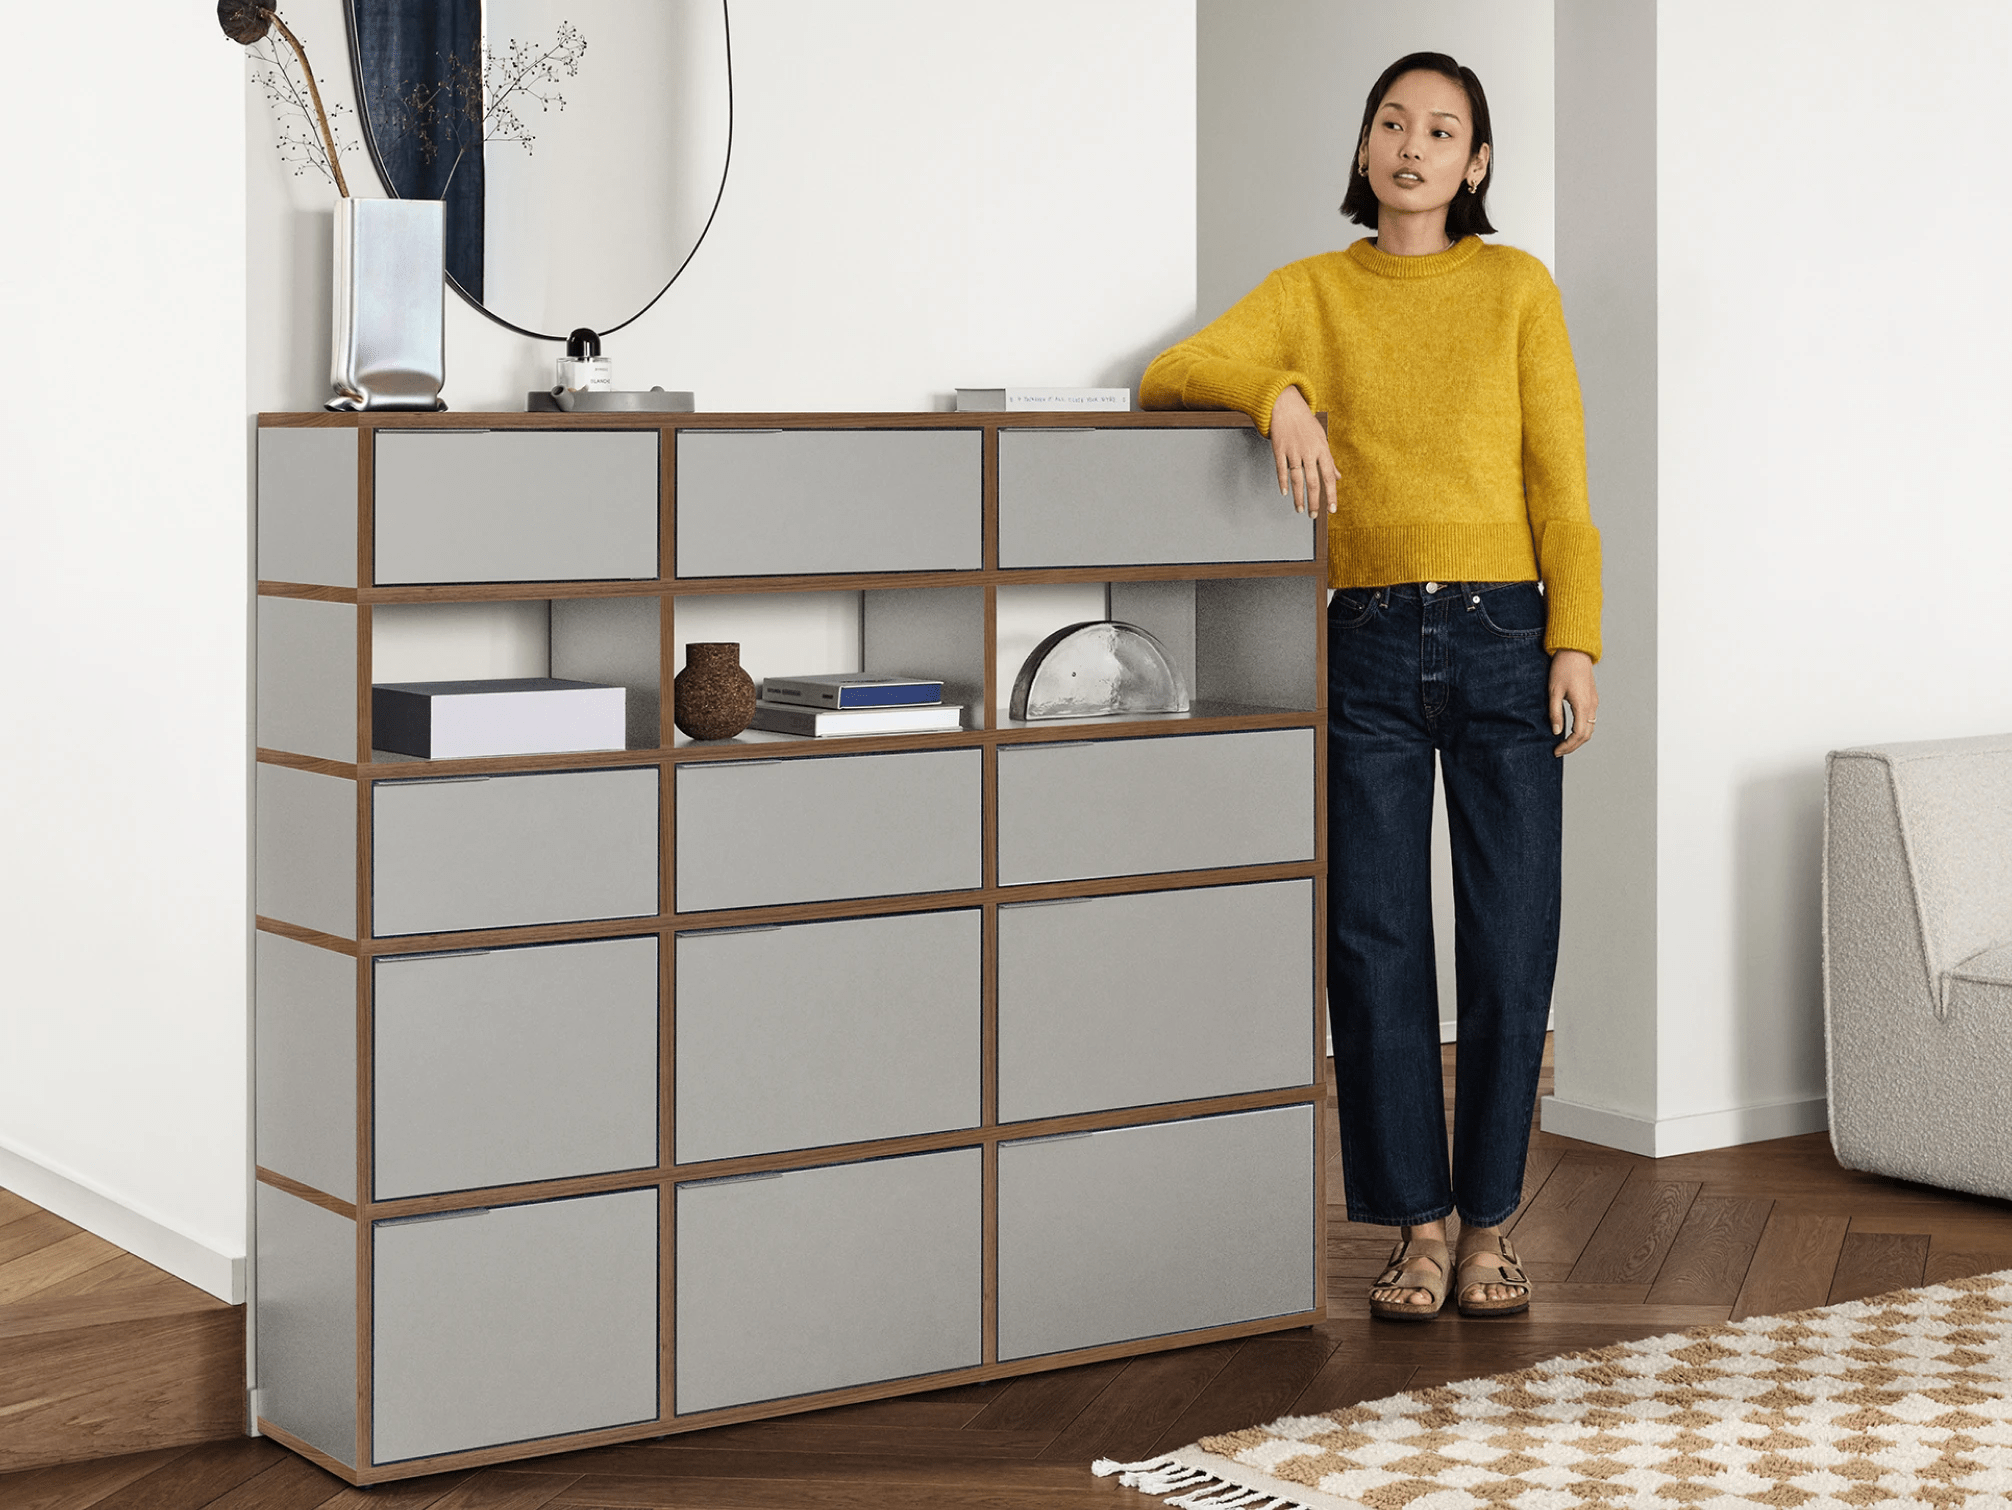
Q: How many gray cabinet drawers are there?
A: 12